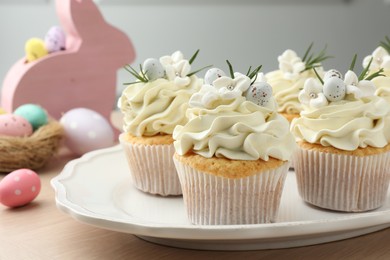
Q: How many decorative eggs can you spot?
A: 11